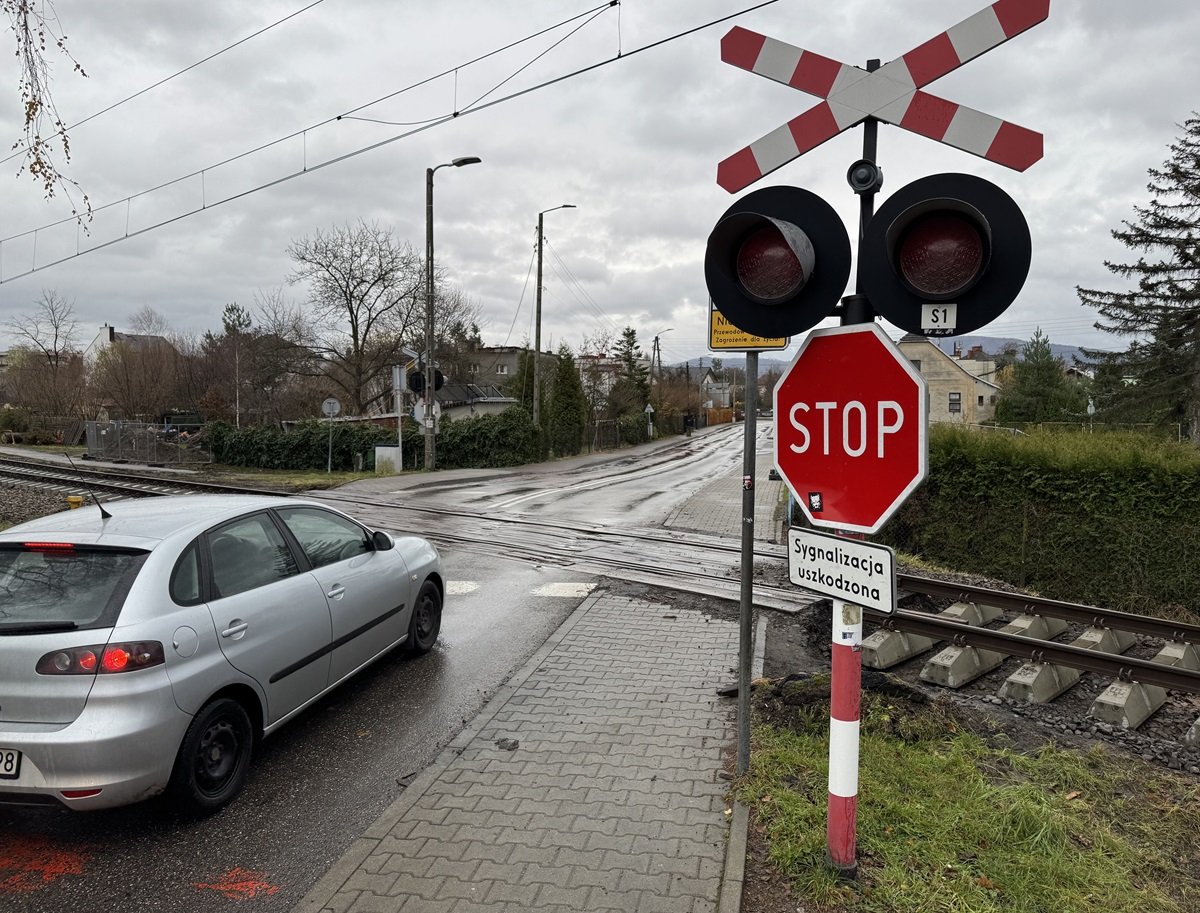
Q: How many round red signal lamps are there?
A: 2